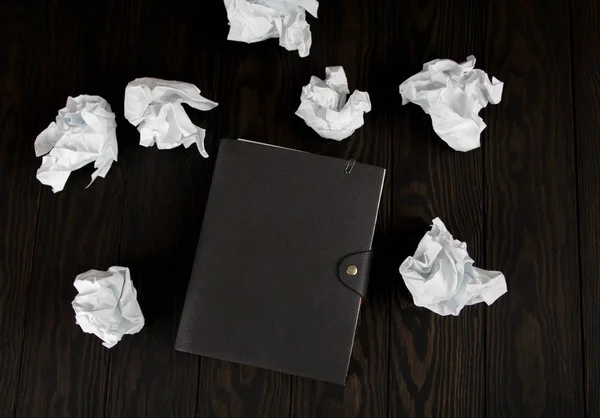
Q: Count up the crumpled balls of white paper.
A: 7